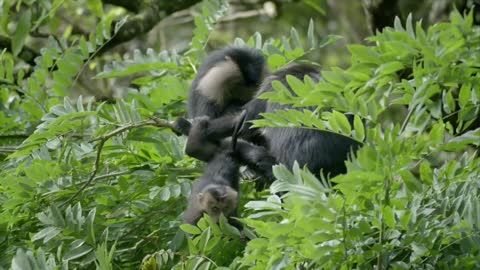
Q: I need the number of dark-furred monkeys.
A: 3